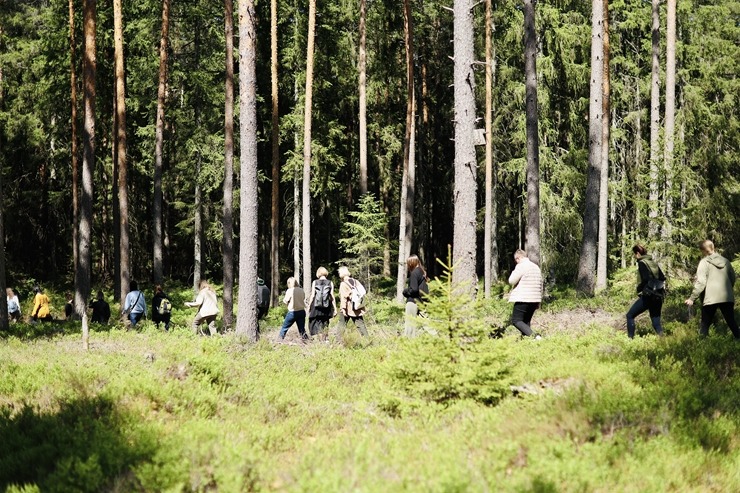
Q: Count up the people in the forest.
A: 15